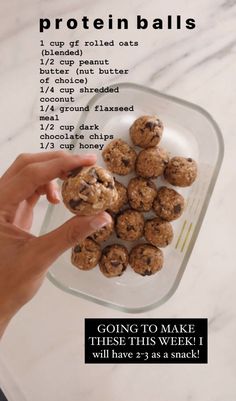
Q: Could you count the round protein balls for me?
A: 14